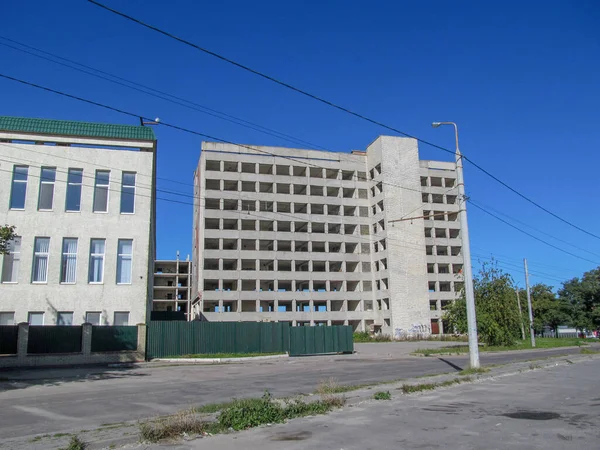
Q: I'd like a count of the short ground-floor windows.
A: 5